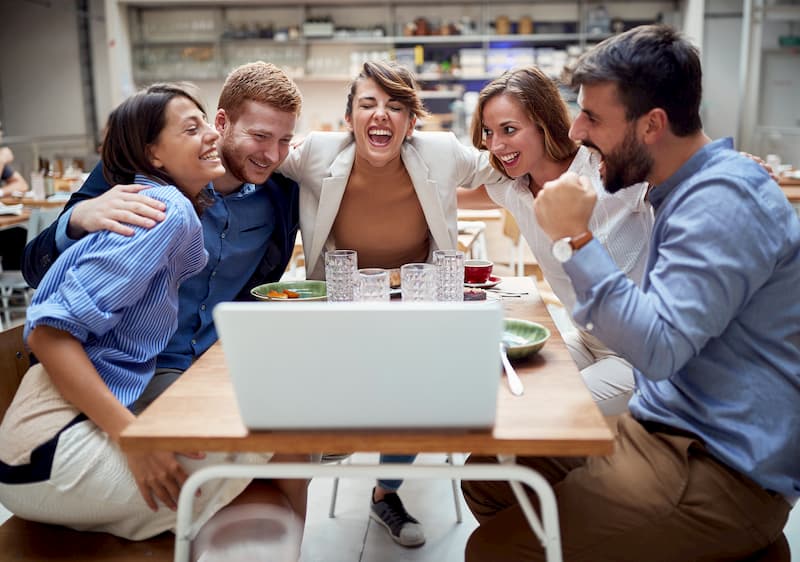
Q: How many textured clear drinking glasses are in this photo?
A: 4